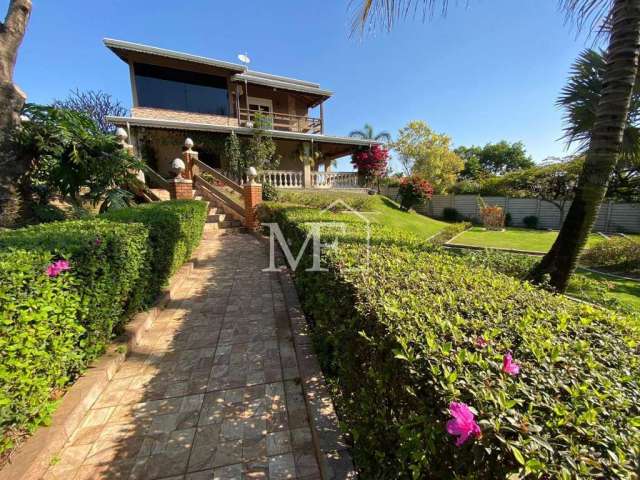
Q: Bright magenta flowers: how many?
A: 3